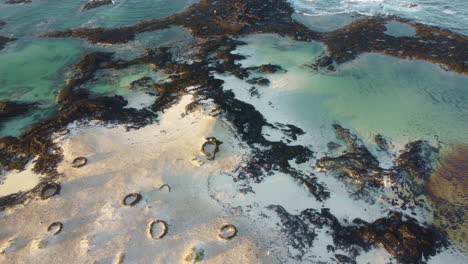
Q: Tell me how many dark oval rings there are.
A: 7